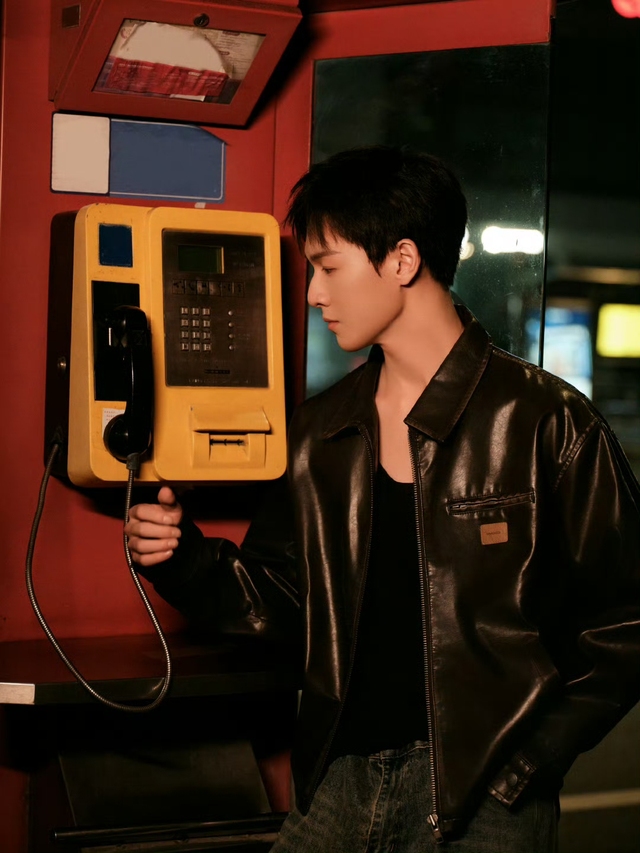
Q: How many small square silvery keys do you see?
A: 12